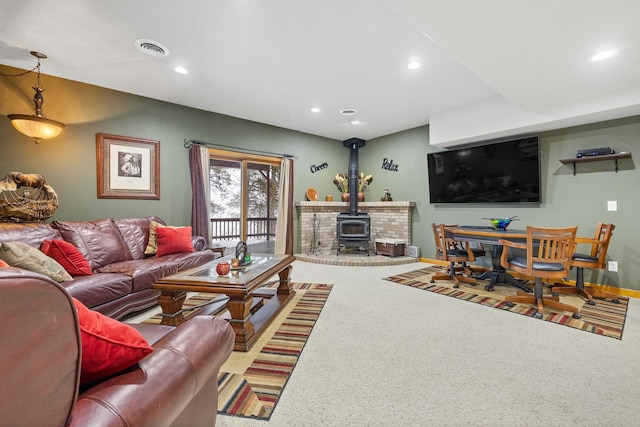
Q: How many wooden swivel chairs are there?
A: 4